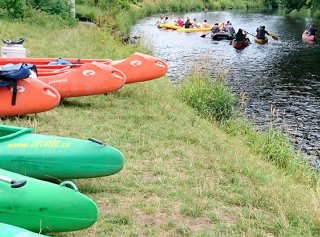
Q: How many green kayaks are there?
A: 3